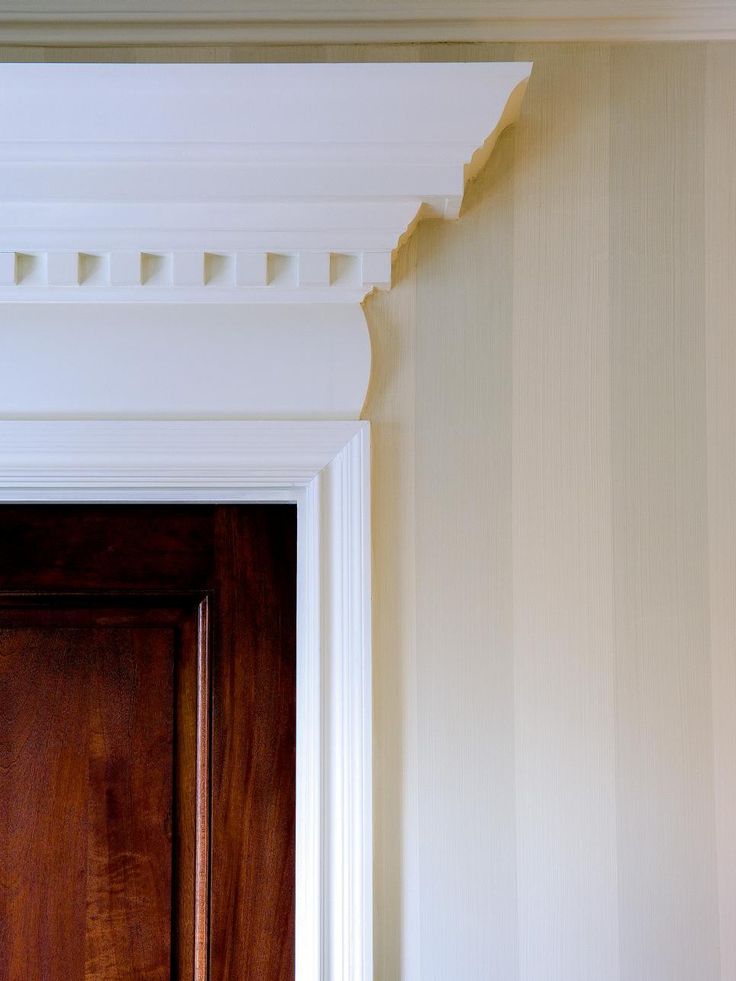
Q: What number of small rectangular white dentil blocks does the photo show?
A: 7